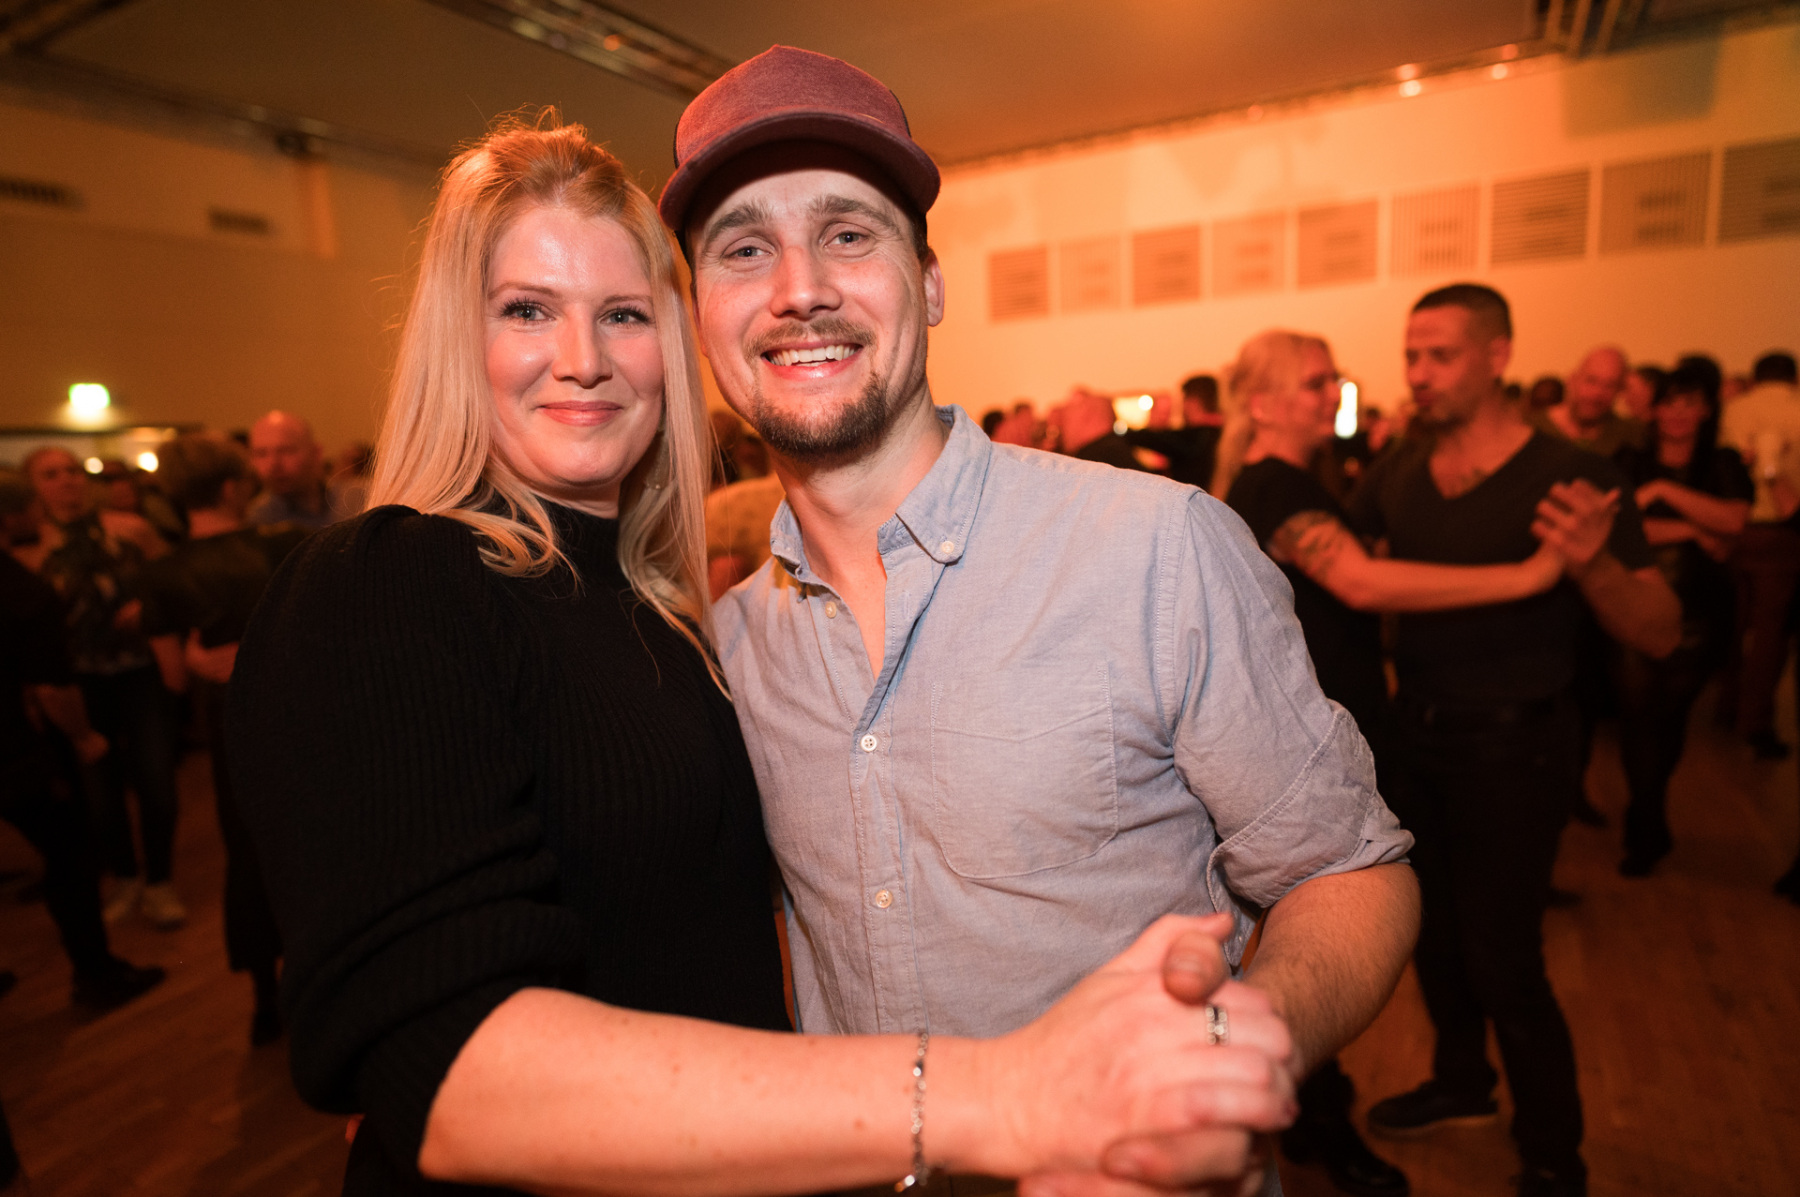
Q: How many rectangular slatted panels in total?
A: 9